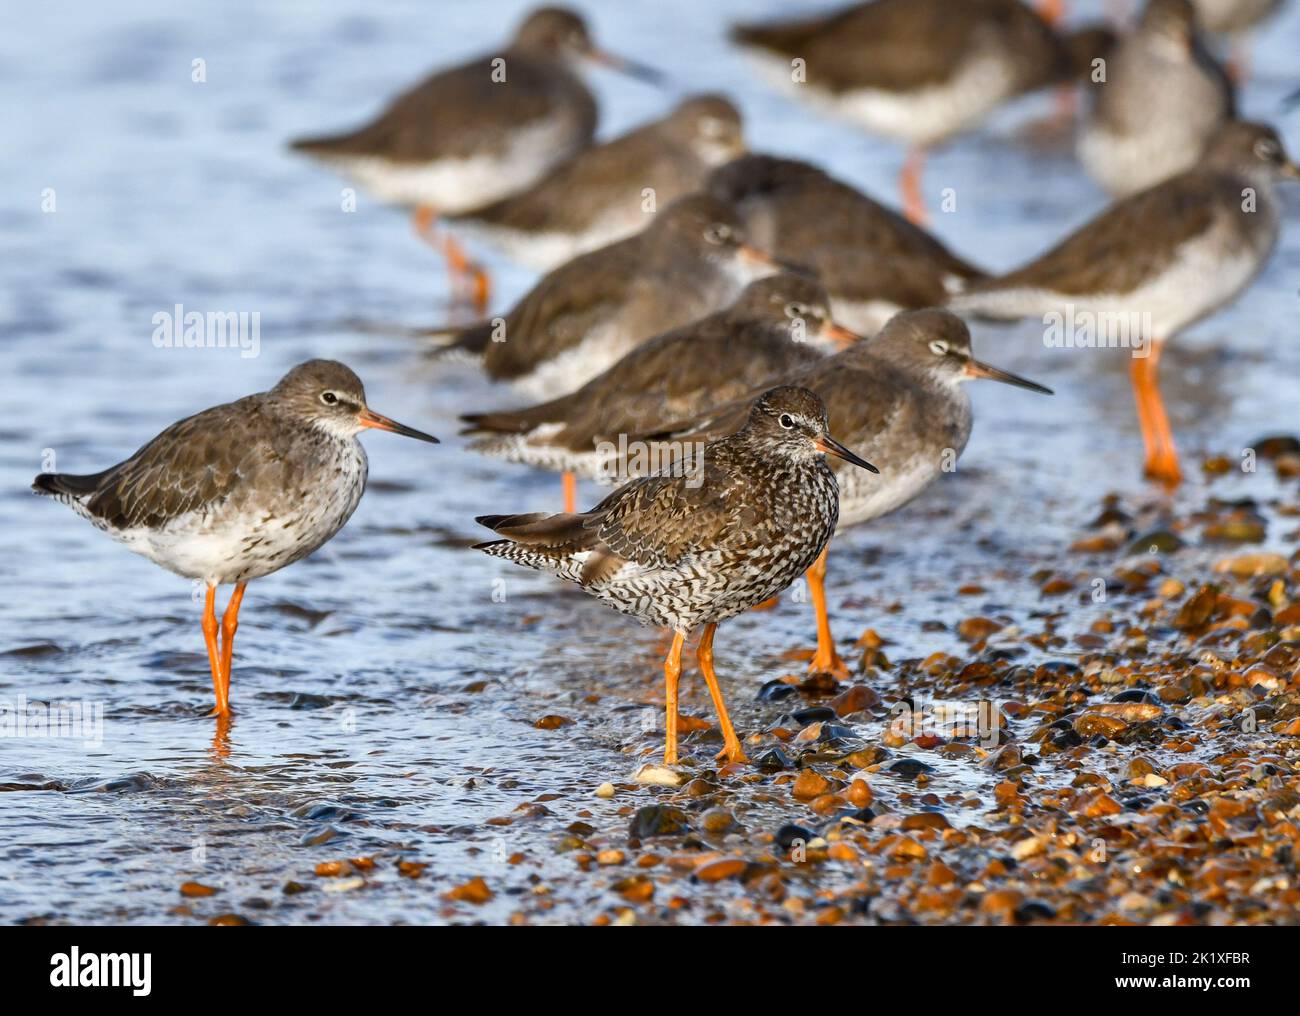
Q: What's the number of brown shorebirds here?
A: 12